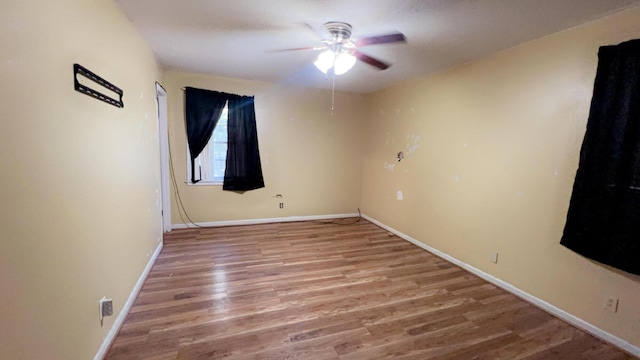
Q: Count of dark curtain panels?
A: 3